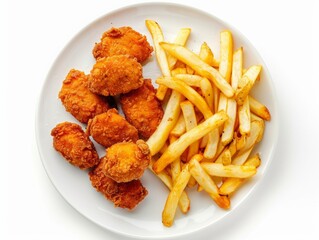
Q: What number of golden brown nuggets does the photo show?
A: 8